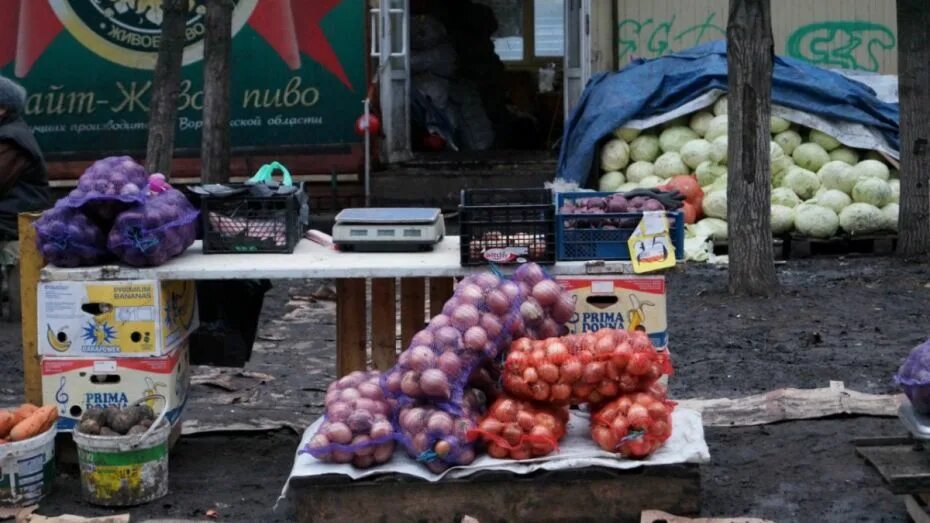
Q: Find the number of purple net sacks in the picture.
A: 8